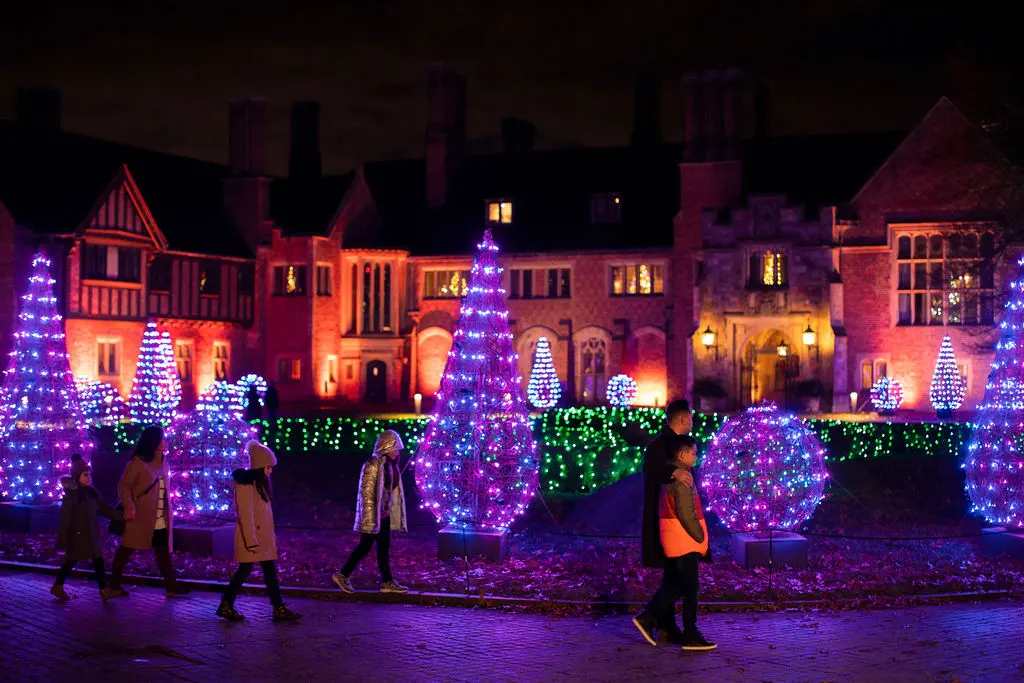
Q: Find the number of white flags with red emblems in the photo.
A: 0